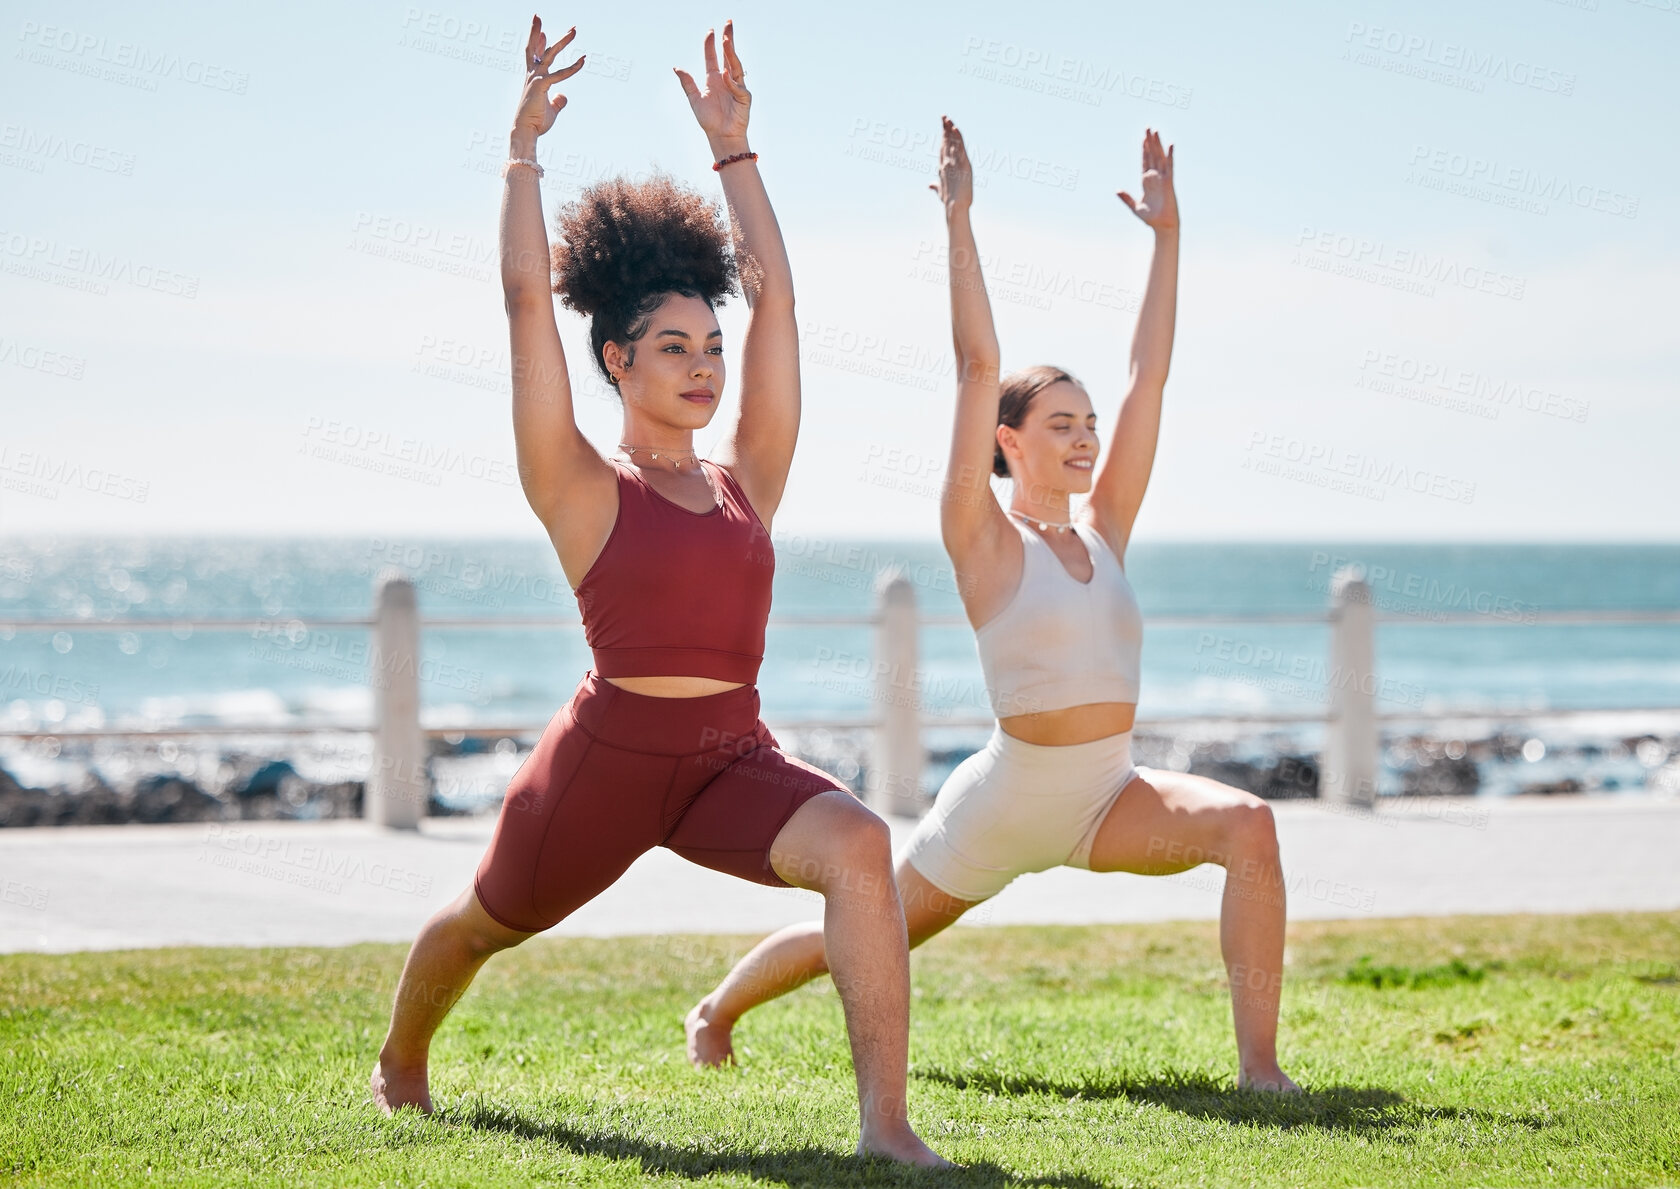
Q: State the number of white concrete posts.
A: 3